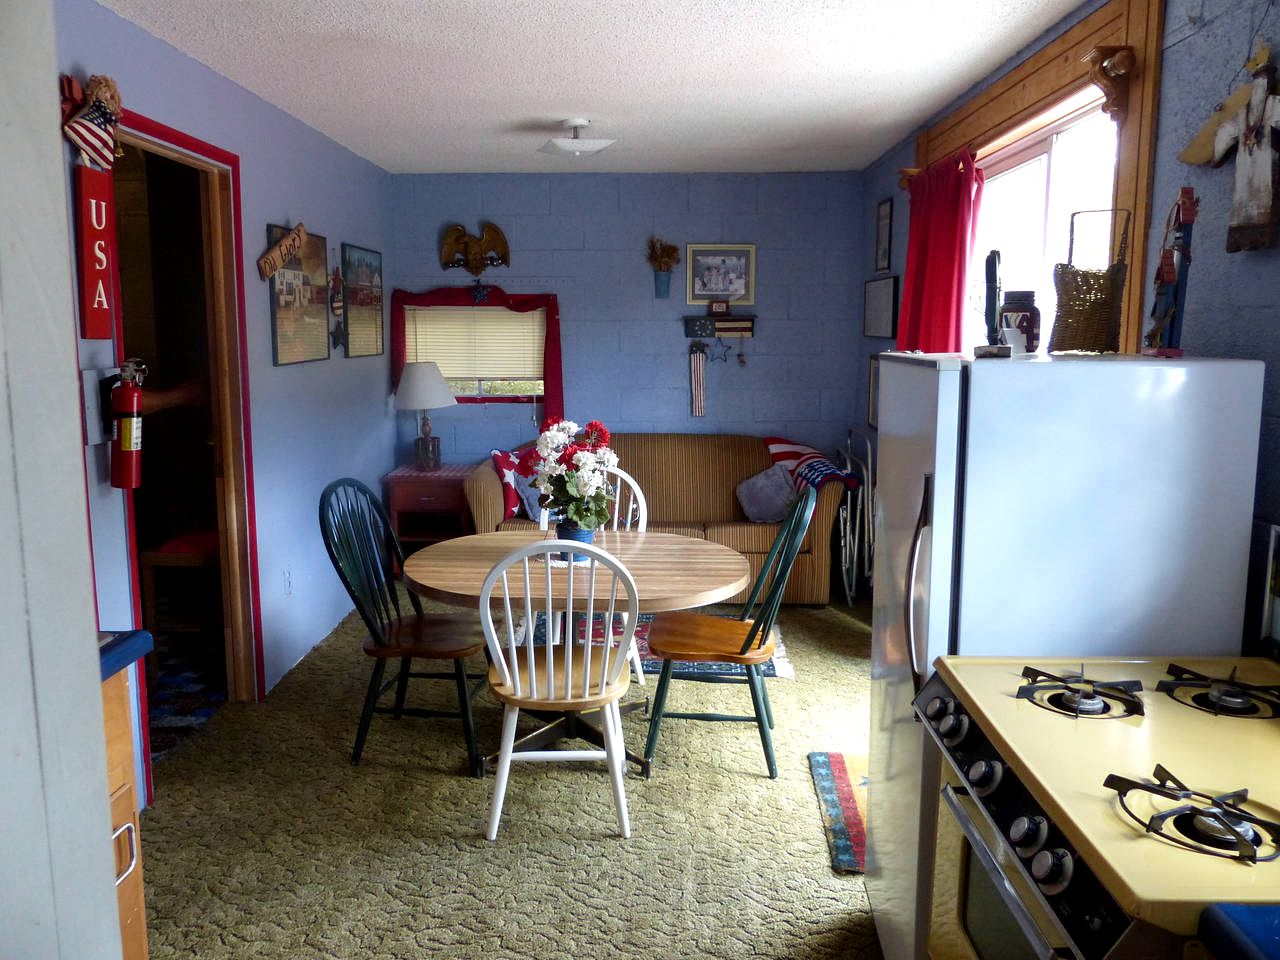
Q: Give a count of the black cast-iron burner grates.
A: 3